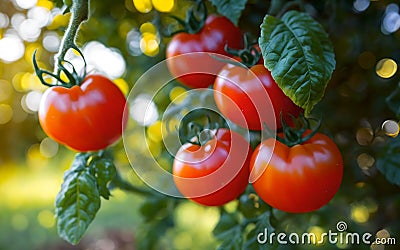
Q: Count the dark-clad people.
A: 0